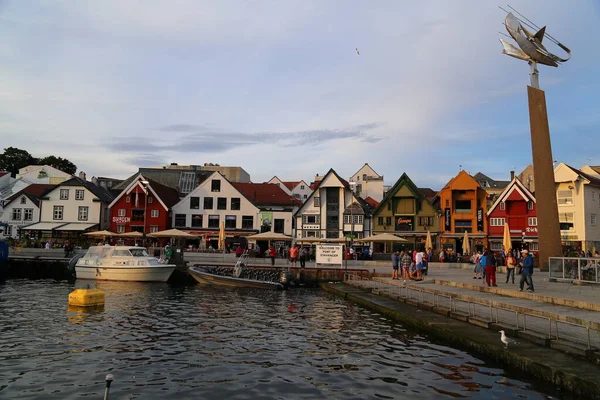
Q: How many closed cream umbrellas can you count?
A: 4